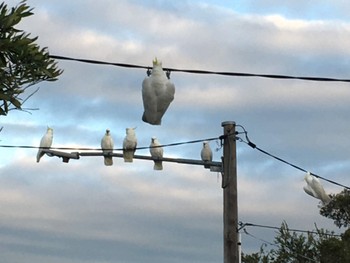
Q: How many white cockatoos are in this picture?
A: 7